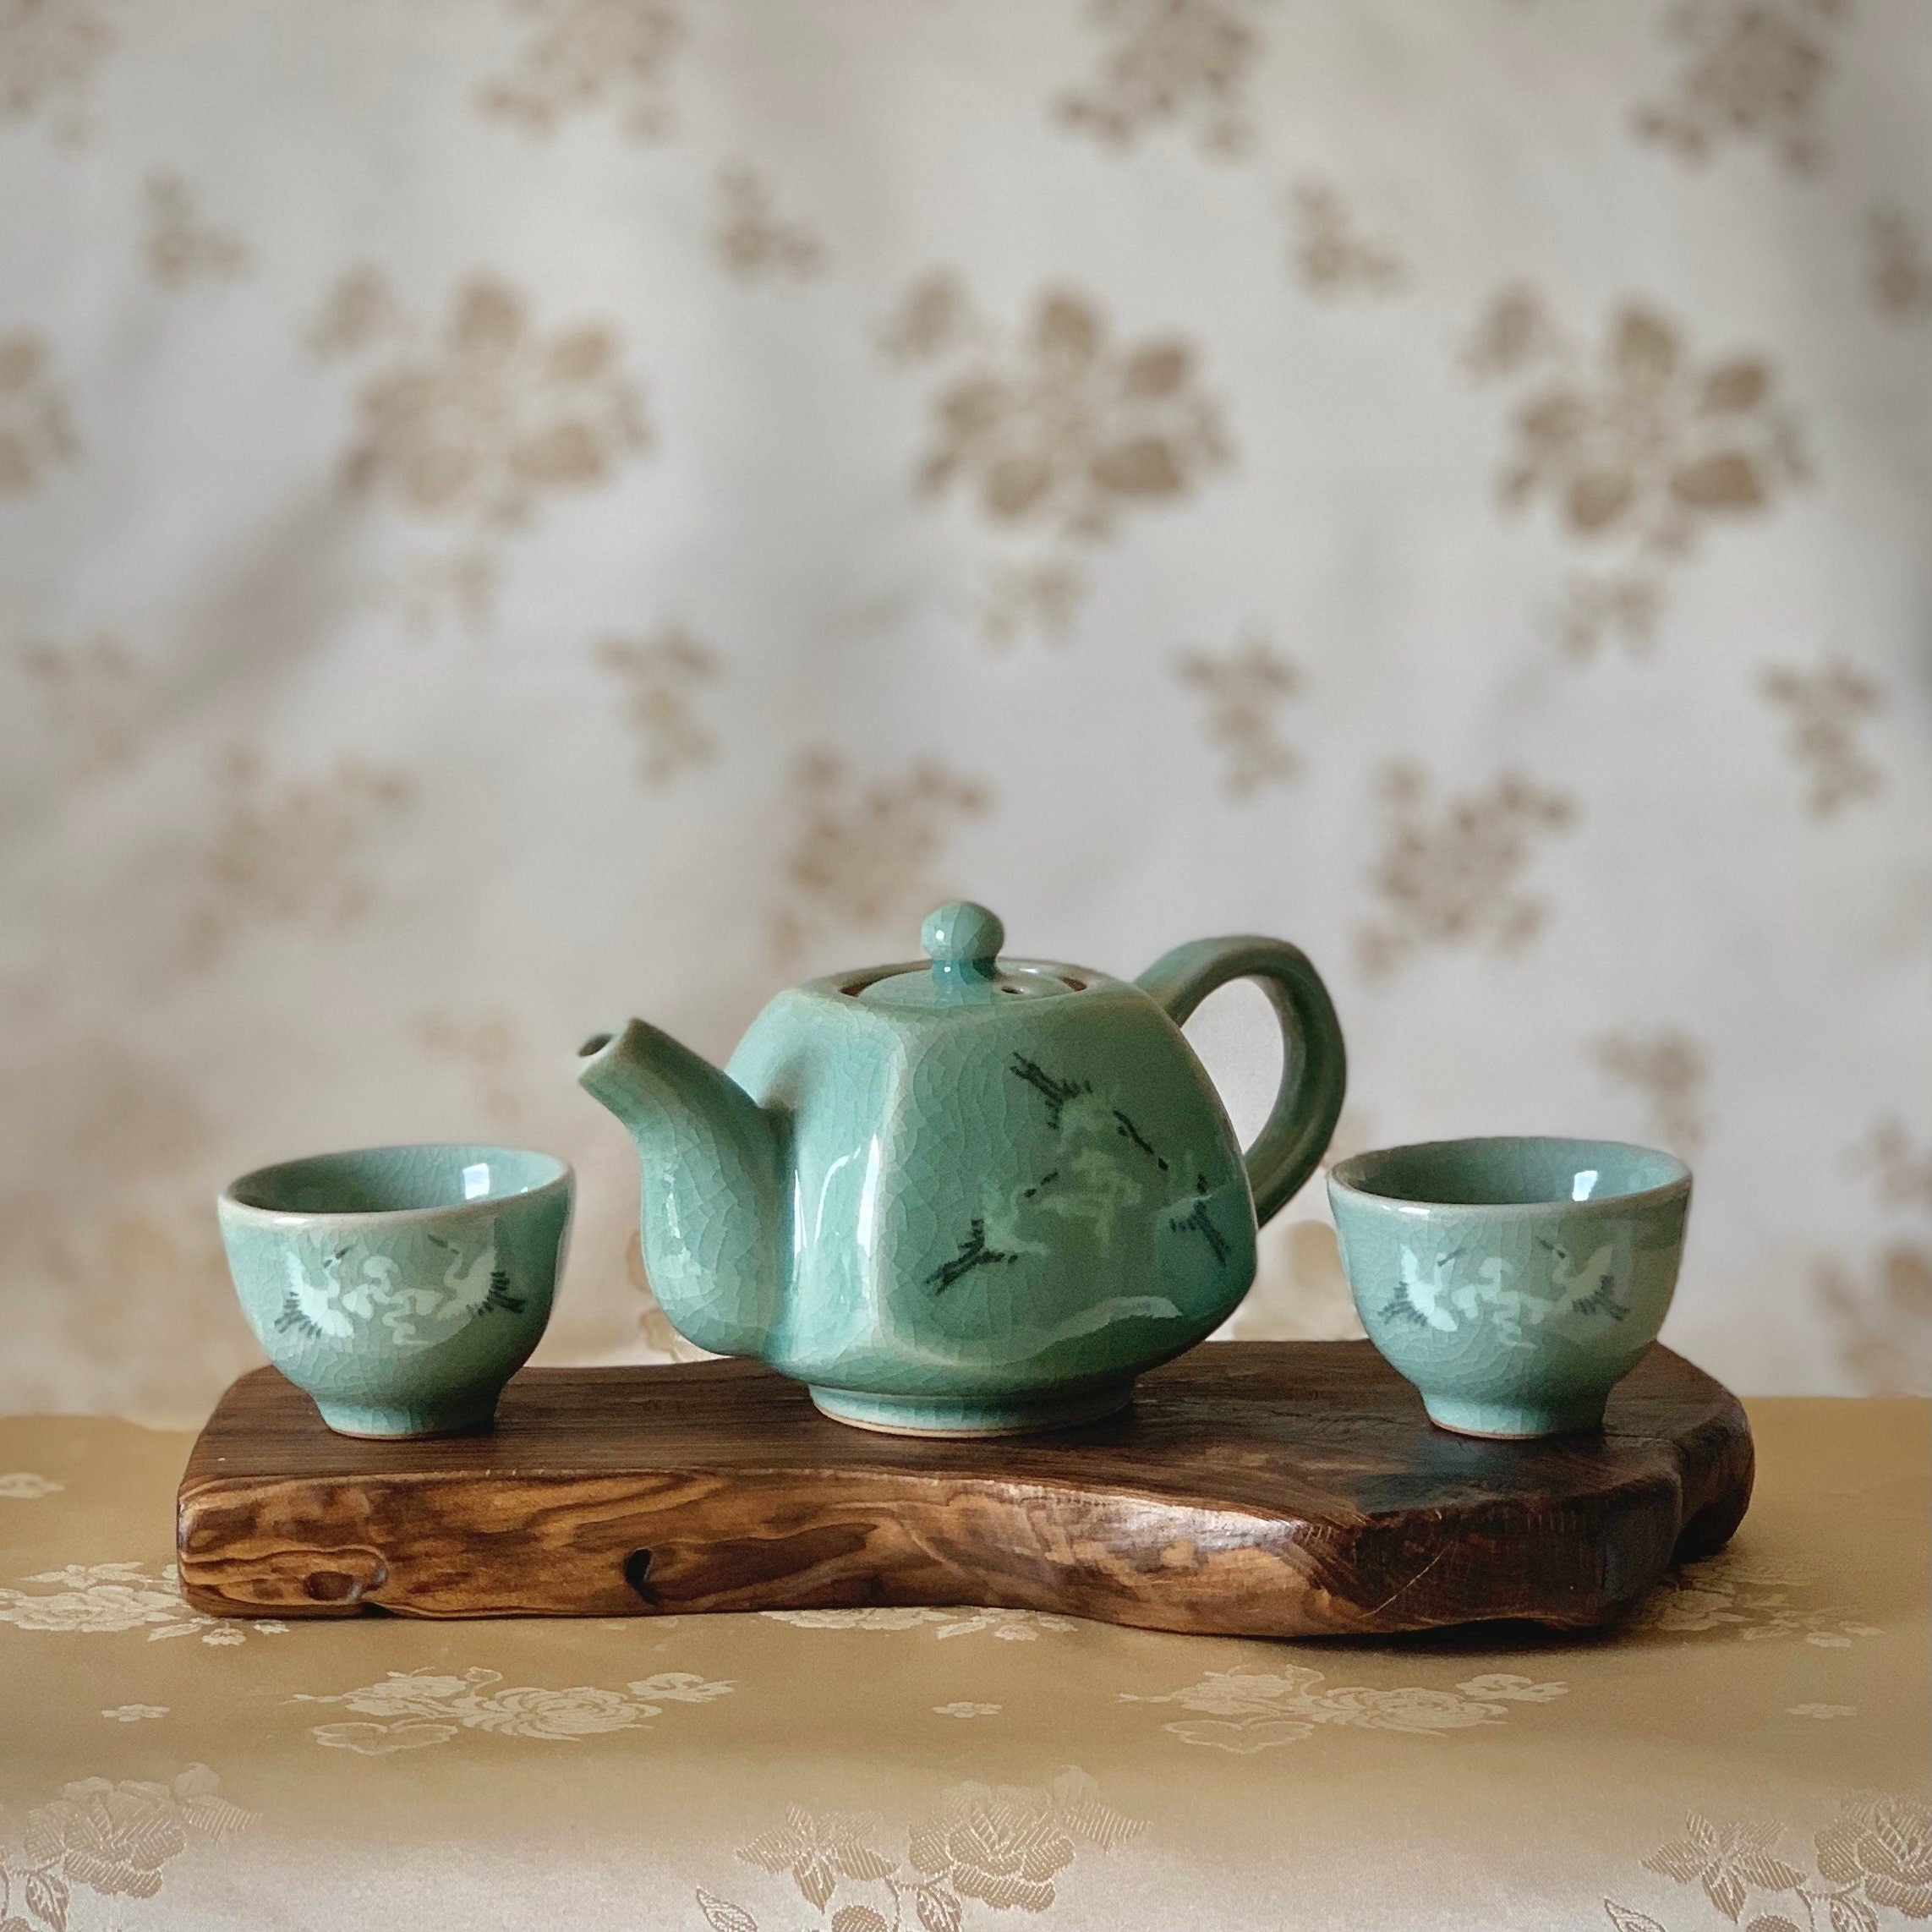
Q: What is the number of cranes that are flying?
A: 7